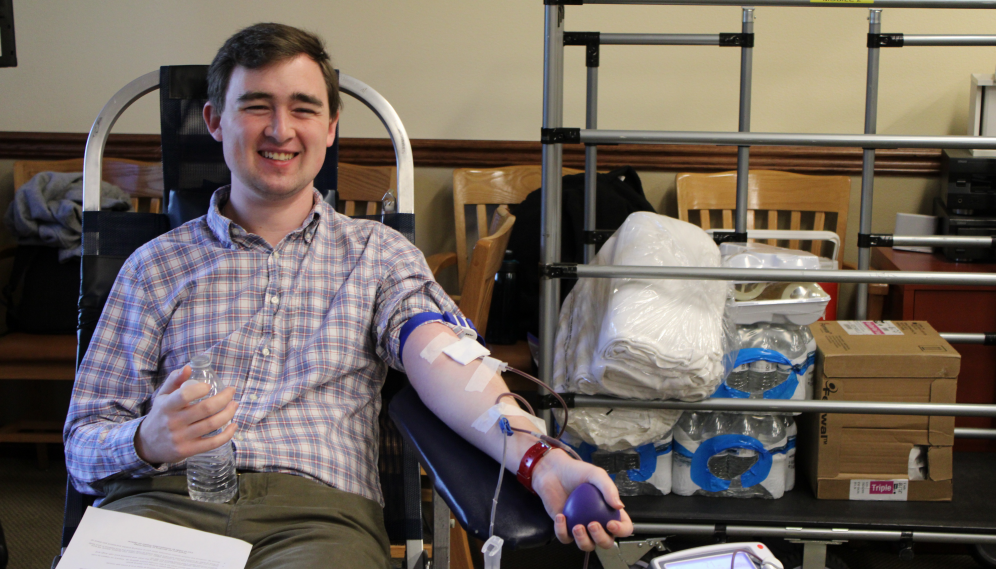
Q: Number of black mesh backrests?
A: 1